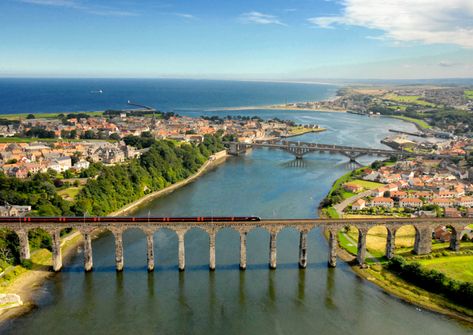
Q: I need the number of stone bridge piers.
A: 15